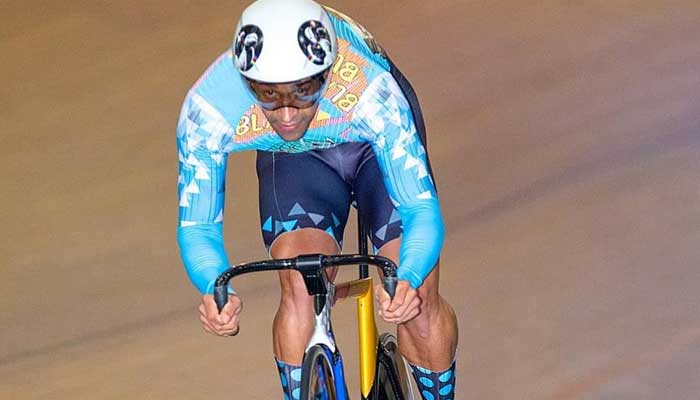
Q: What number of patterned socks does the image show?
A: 2